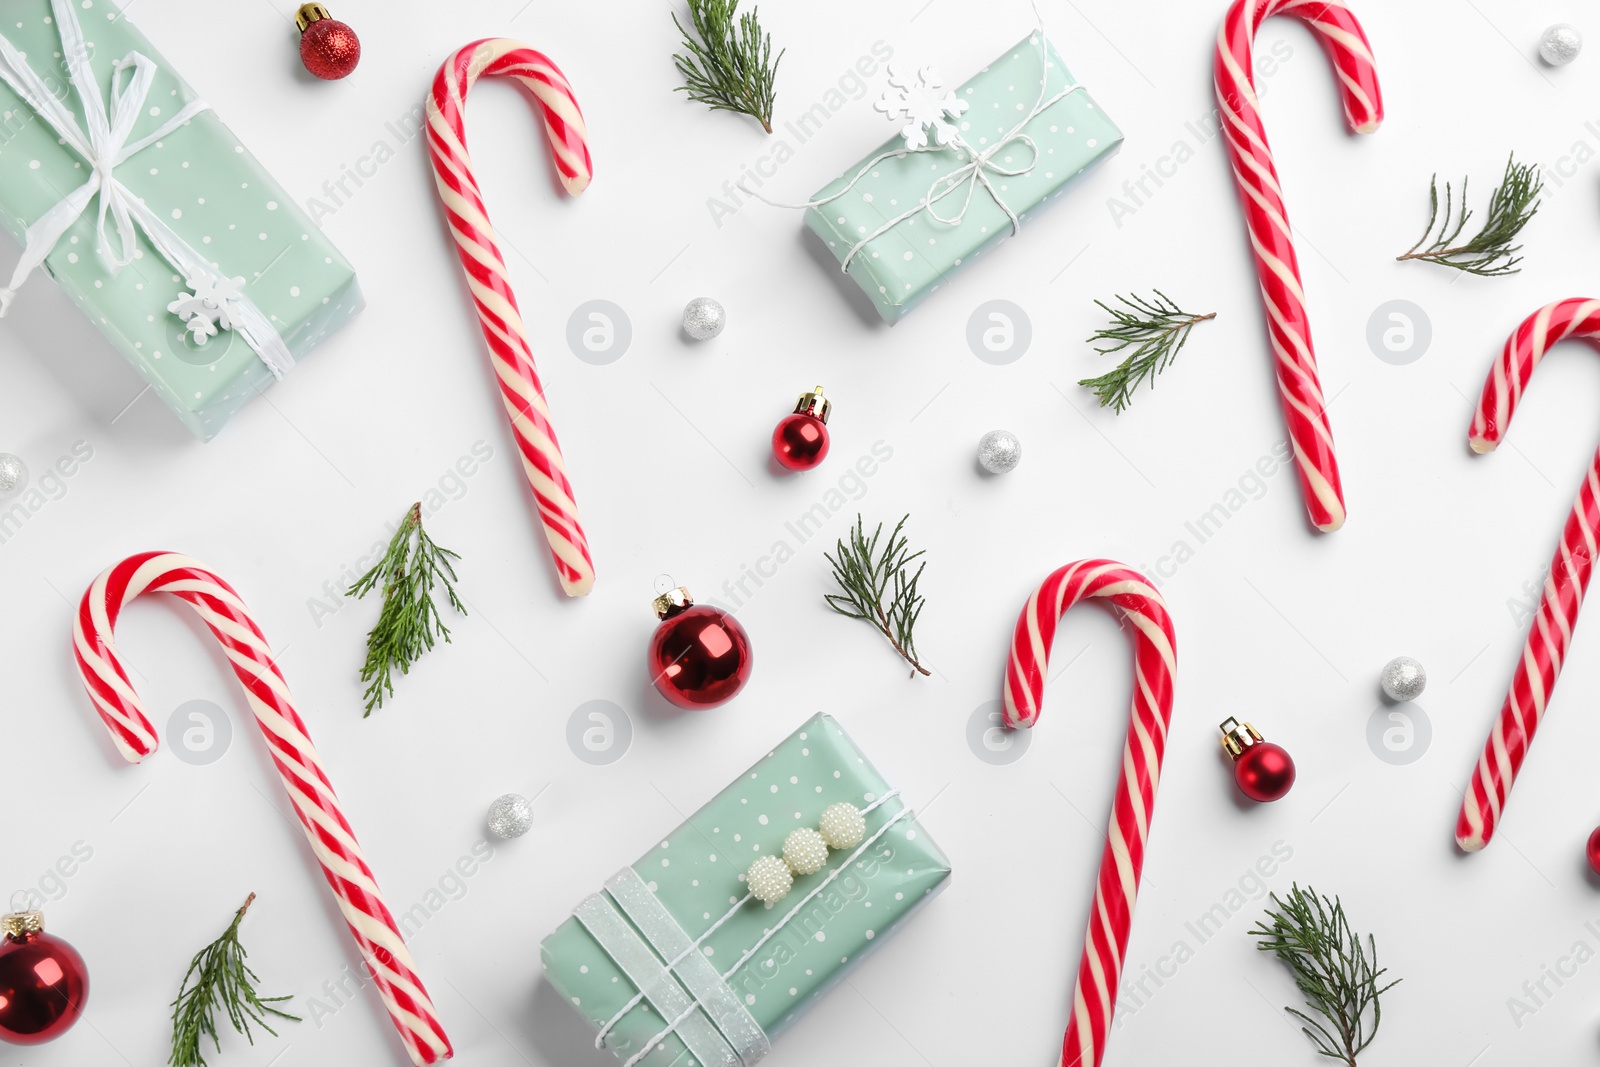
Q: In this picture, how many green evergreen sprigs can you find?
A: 7